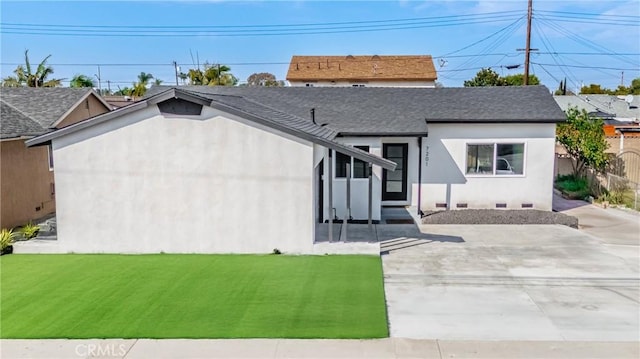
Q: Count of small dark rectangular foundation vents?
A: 4